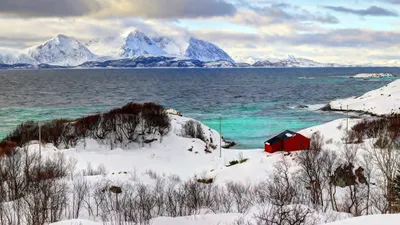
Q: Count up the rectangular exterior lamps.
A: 0